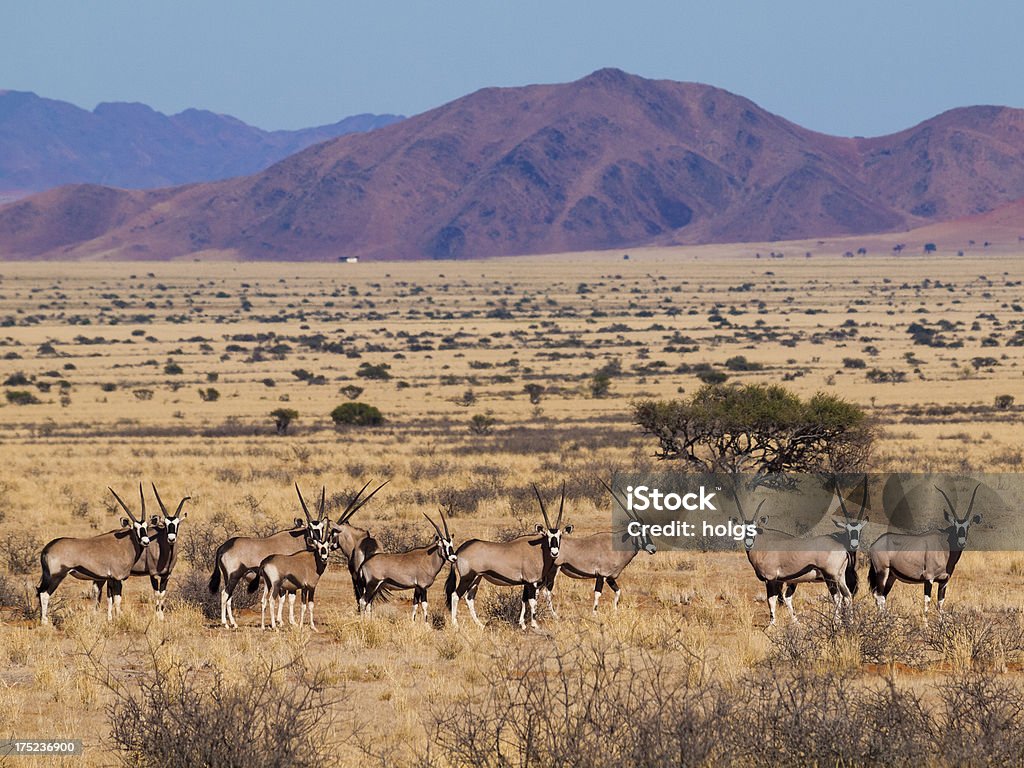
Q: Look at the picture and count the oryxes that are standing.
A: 11